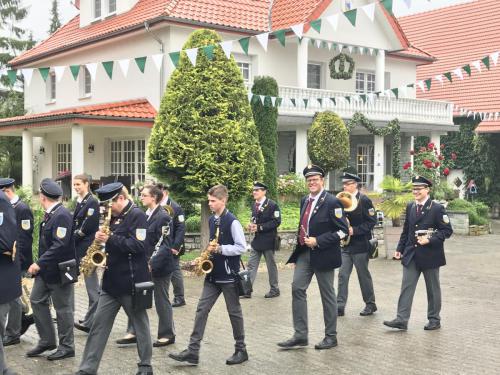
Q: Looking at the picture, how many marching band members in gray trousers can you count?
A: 12